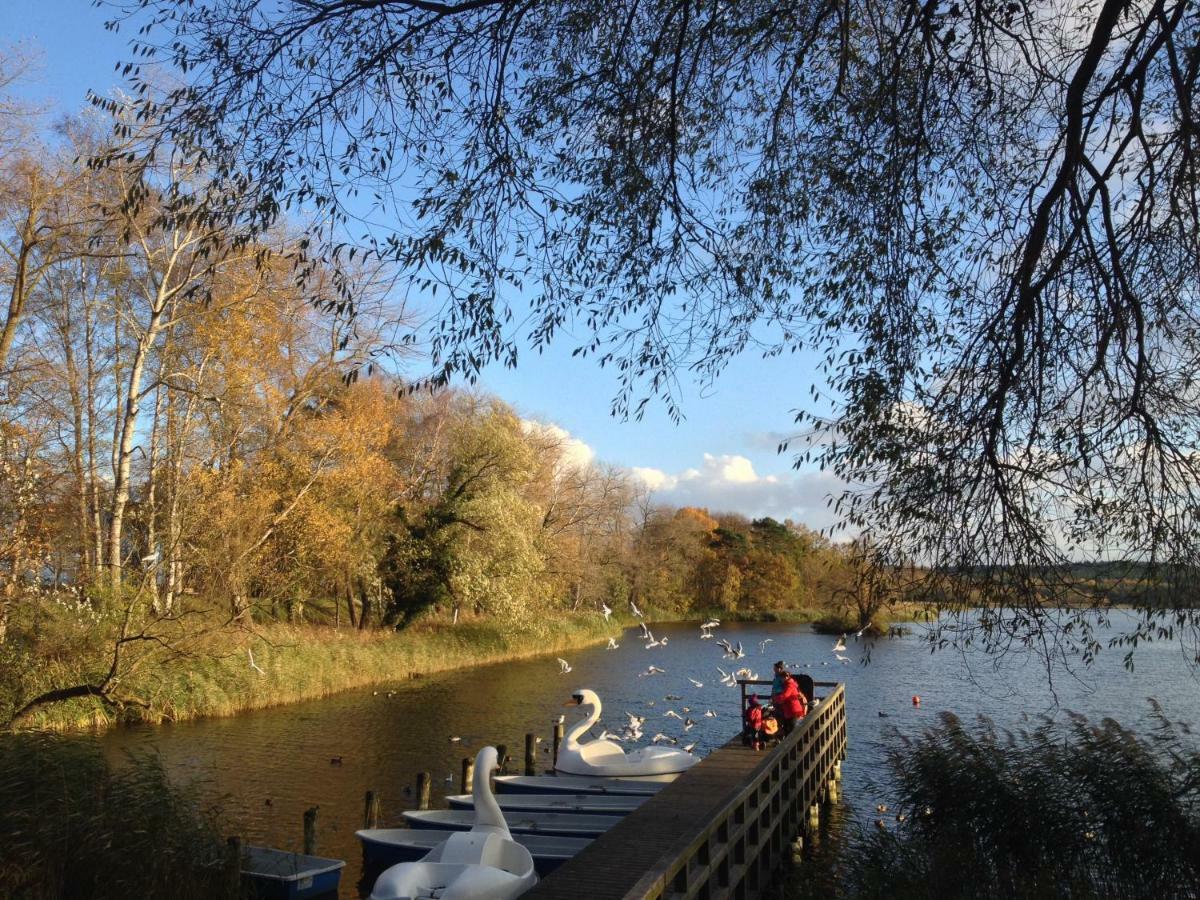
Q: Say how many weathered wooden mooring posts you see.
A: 8